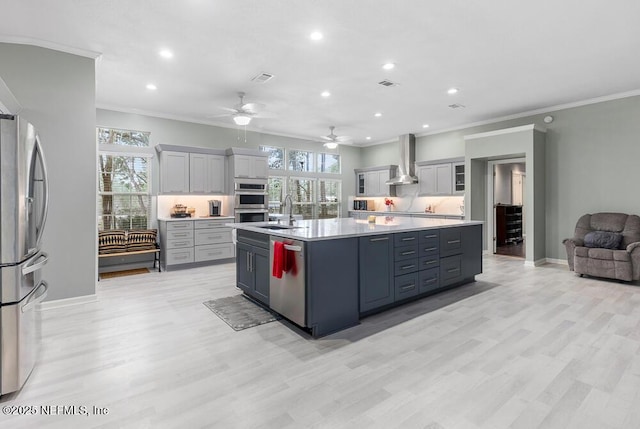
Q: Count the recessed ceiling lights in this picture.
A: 9